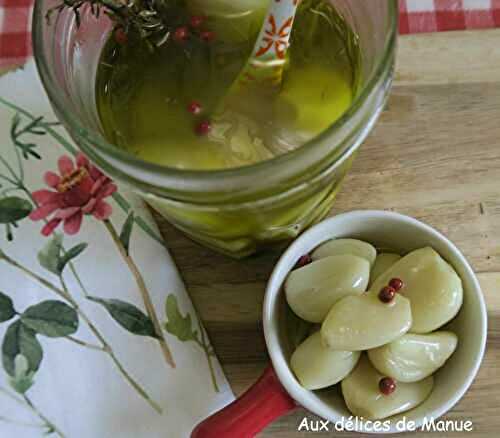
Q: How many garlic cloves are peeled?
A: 8